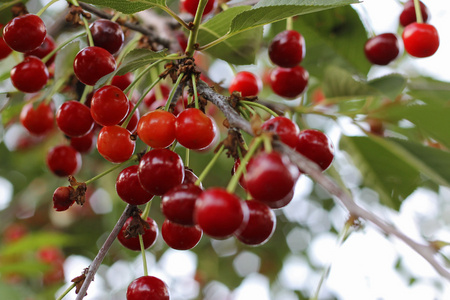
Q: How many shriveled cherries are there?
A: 1